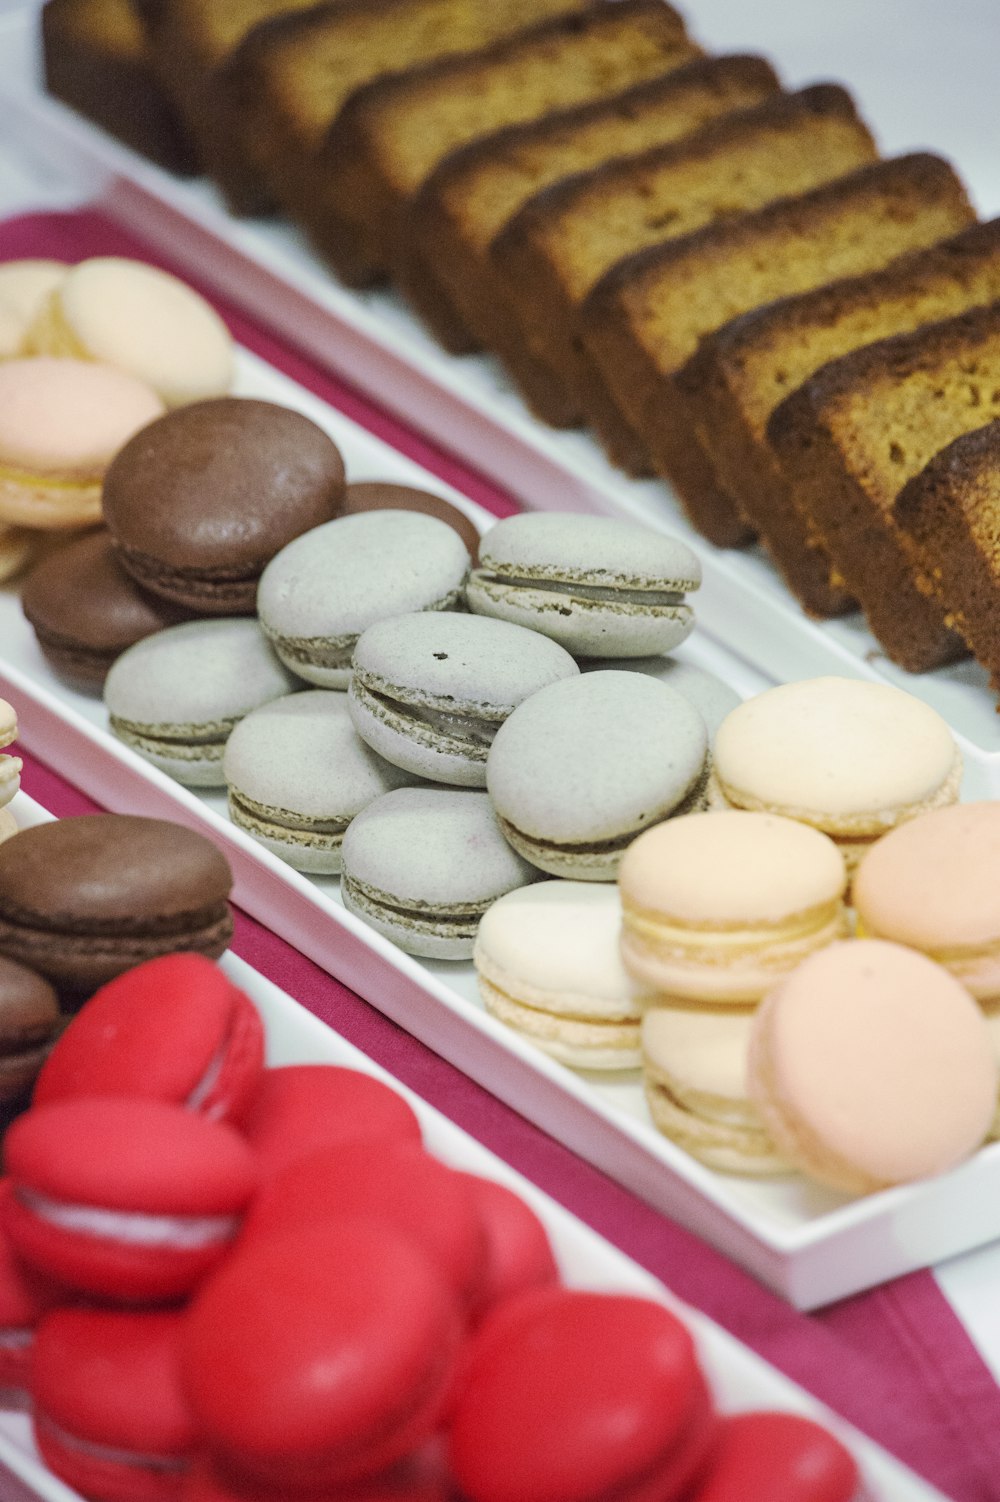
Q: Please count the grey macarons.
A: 8